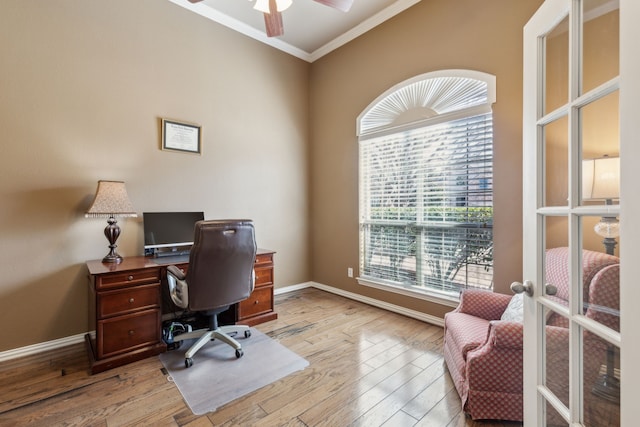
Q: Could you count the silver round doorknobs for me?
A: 2